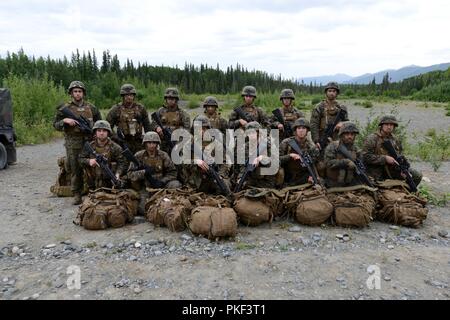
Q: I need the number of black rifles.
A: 12